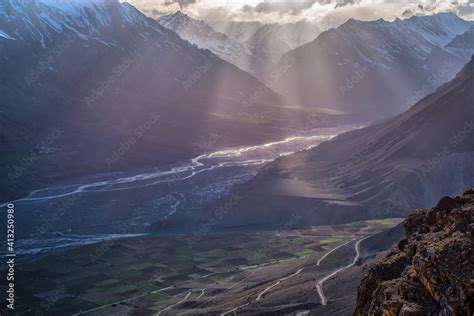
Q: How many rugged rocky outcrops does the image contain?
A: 1